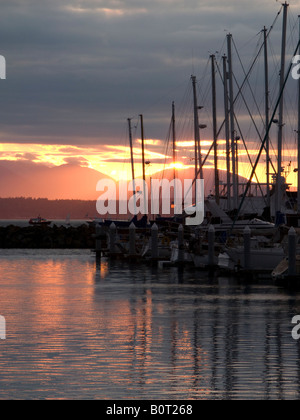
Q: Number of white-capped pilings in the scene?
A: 8